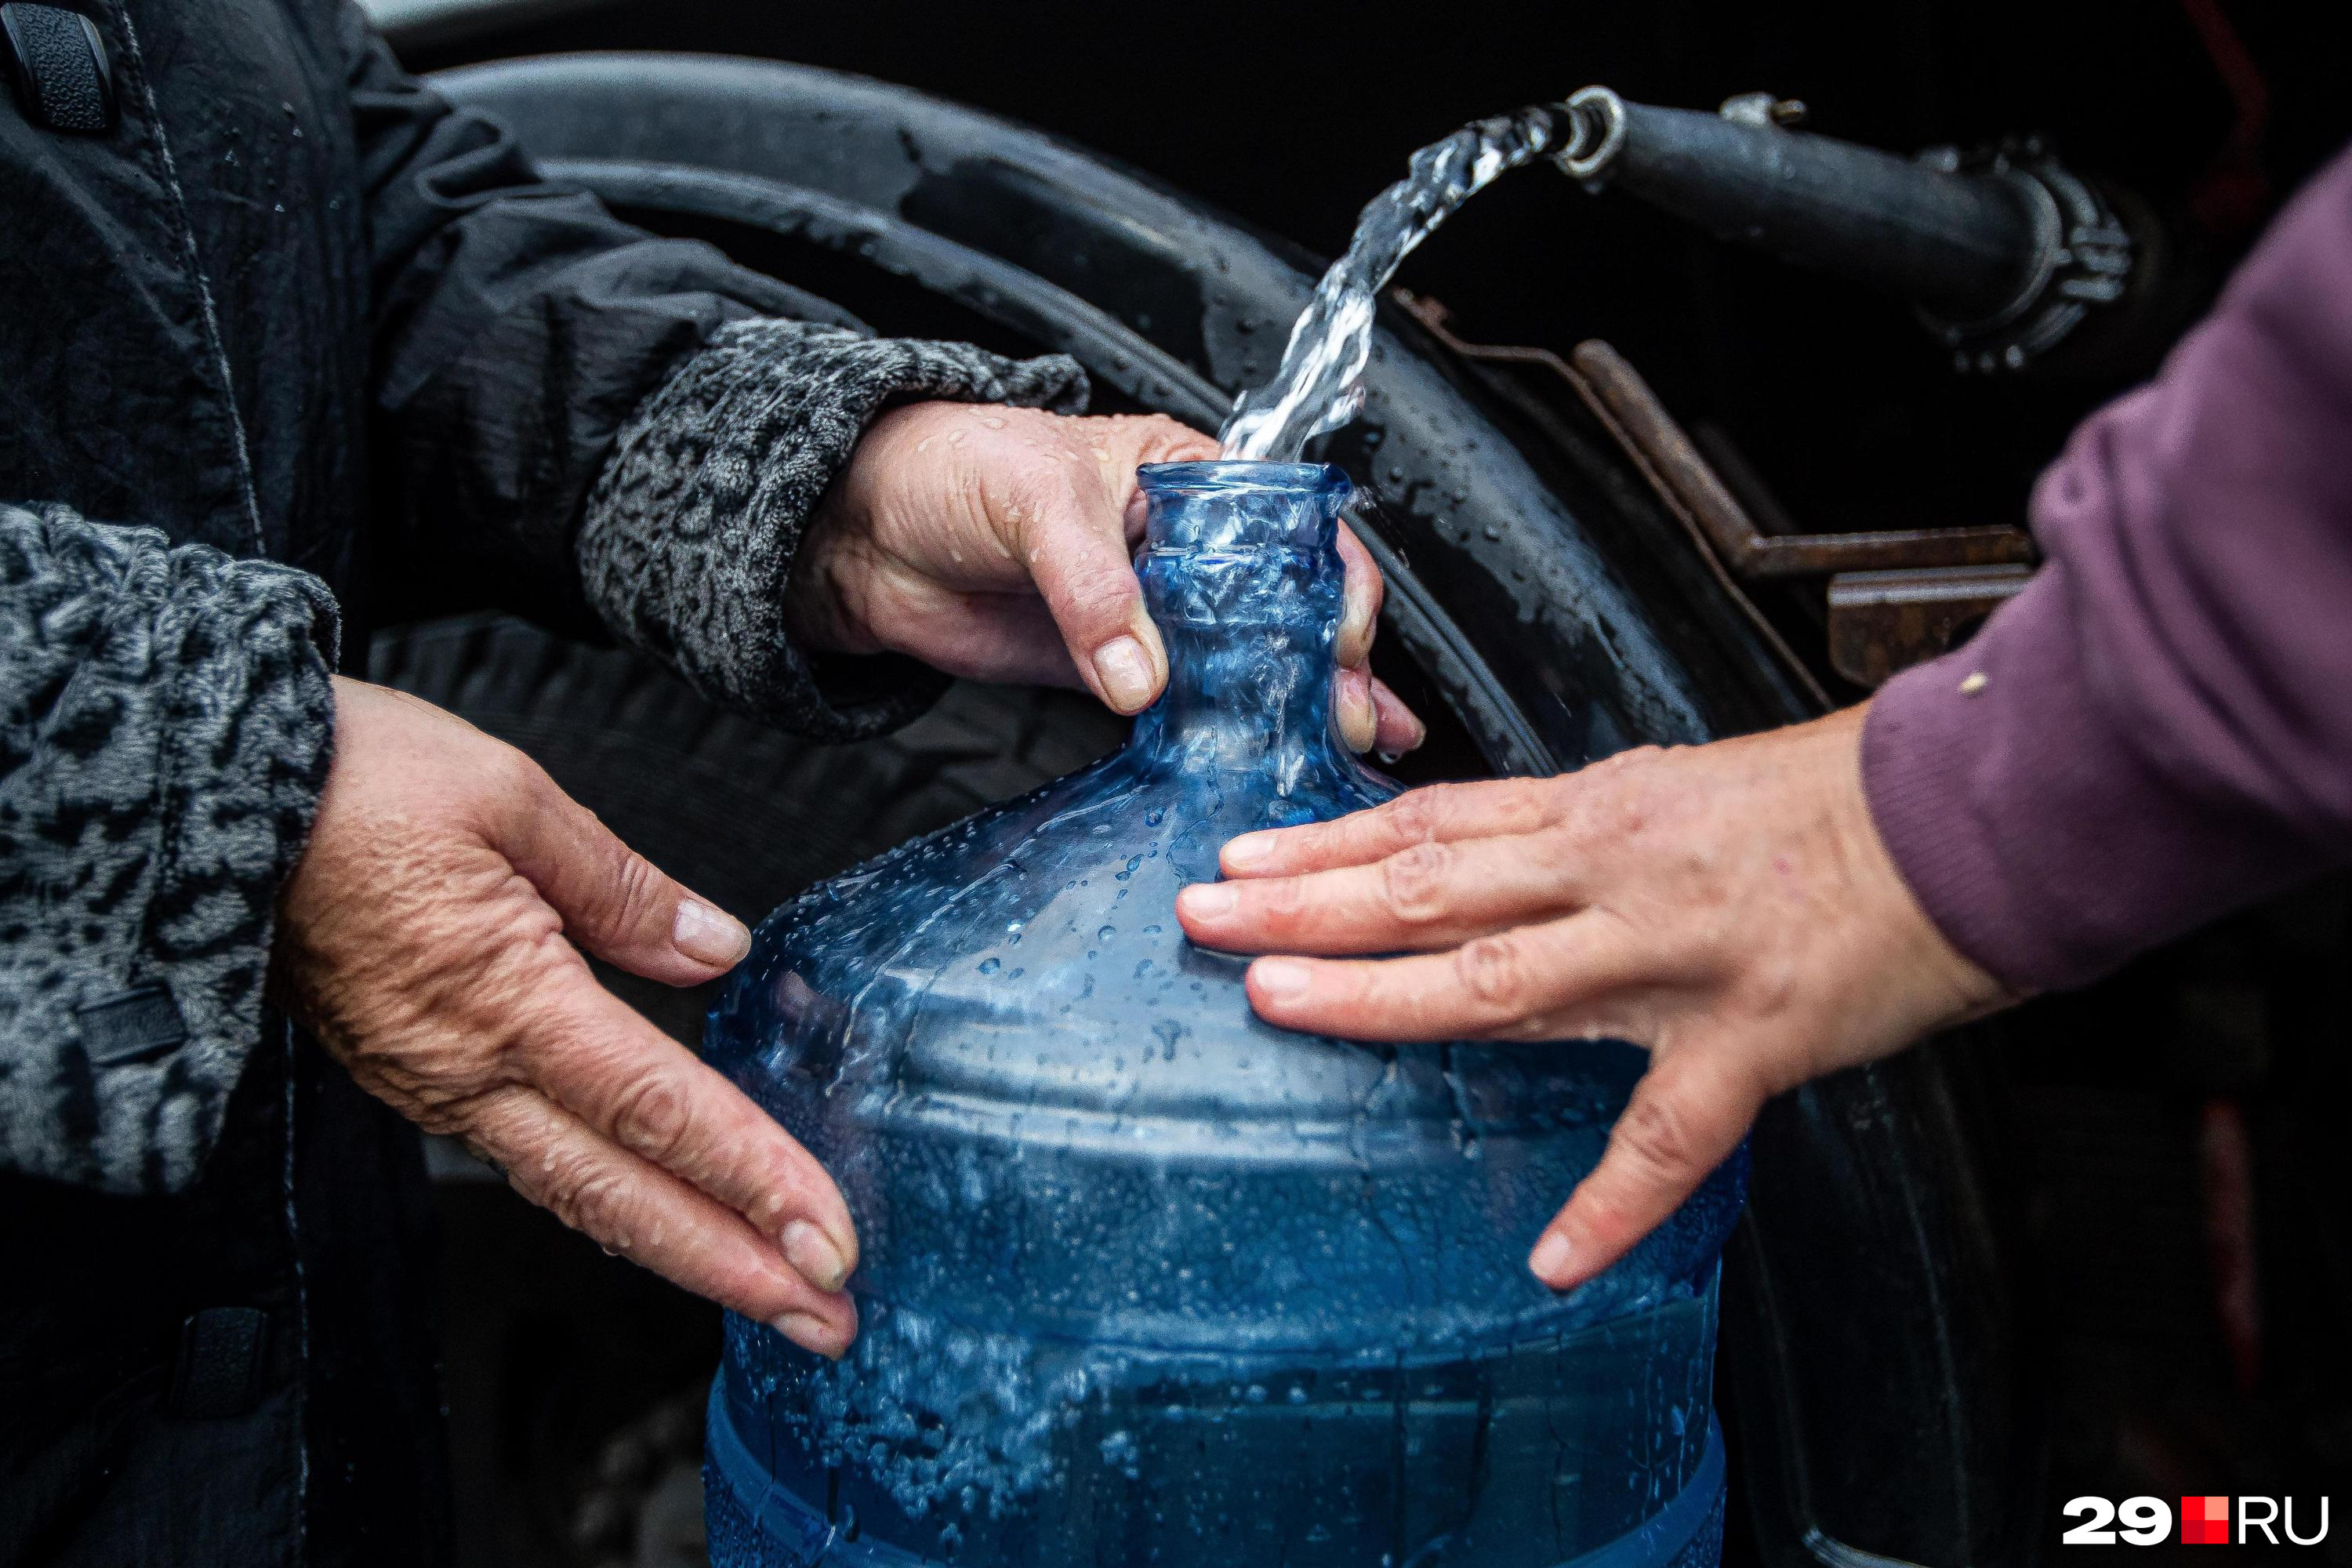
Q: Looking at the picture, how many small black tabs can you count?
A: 3